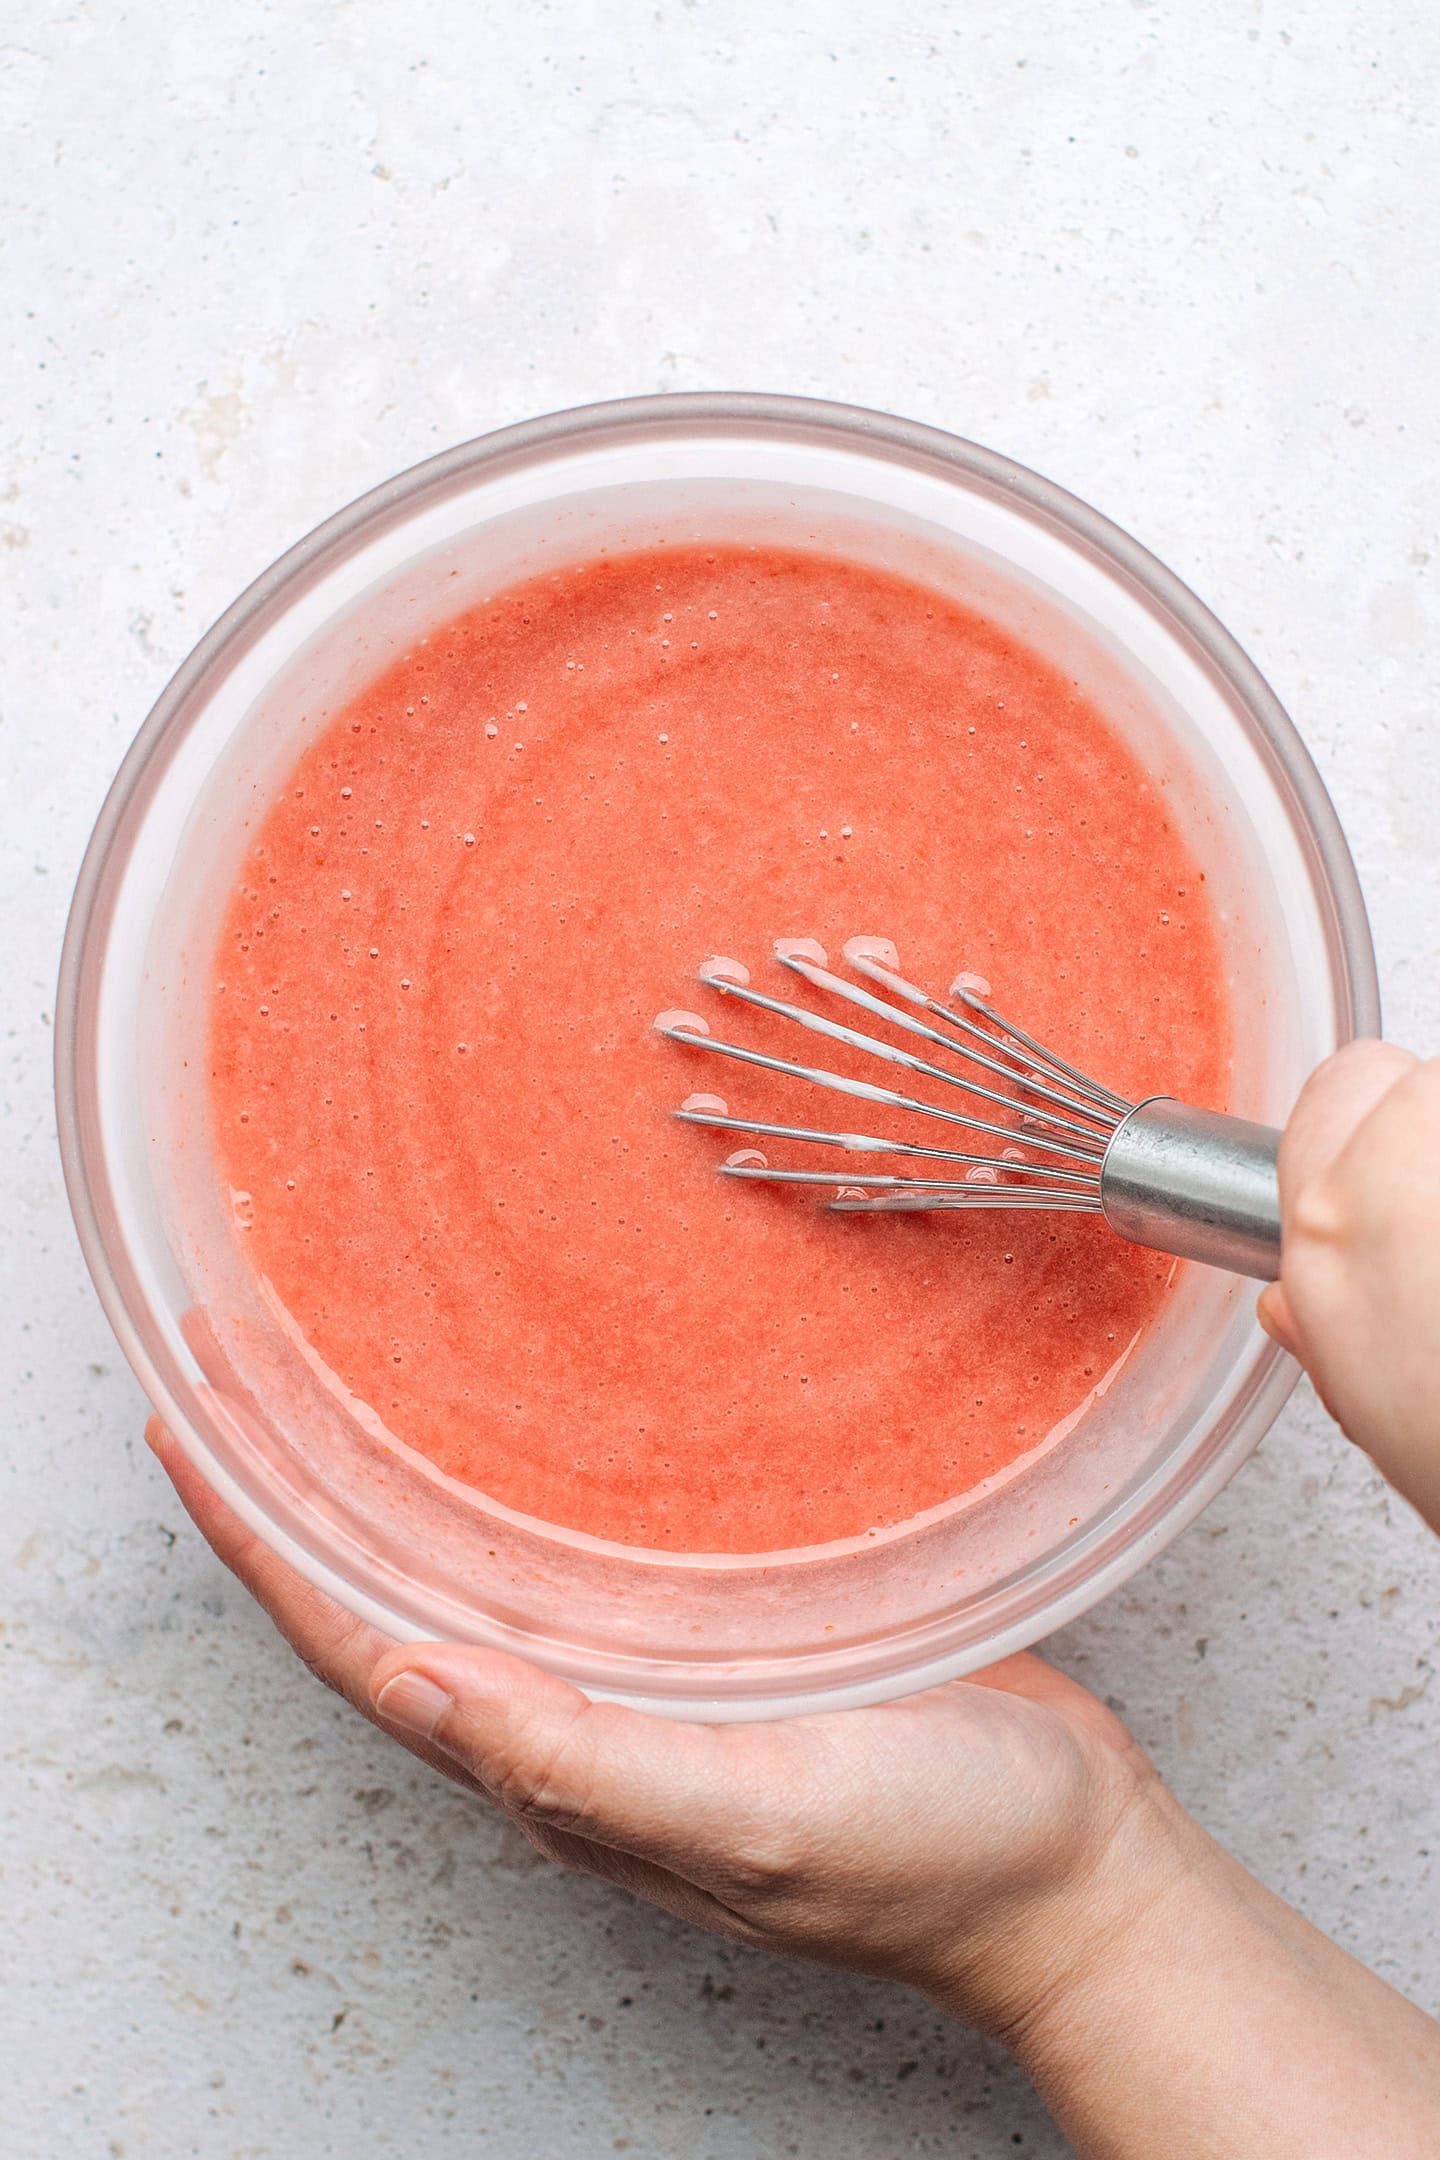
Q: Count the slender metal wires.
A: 8